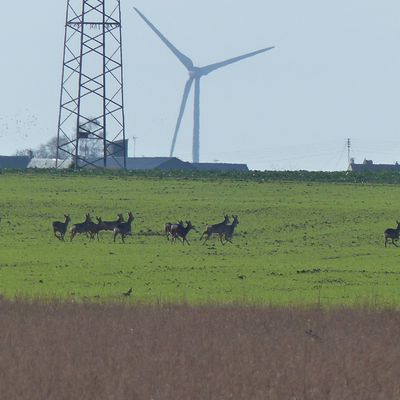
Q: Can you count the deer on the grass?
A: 10